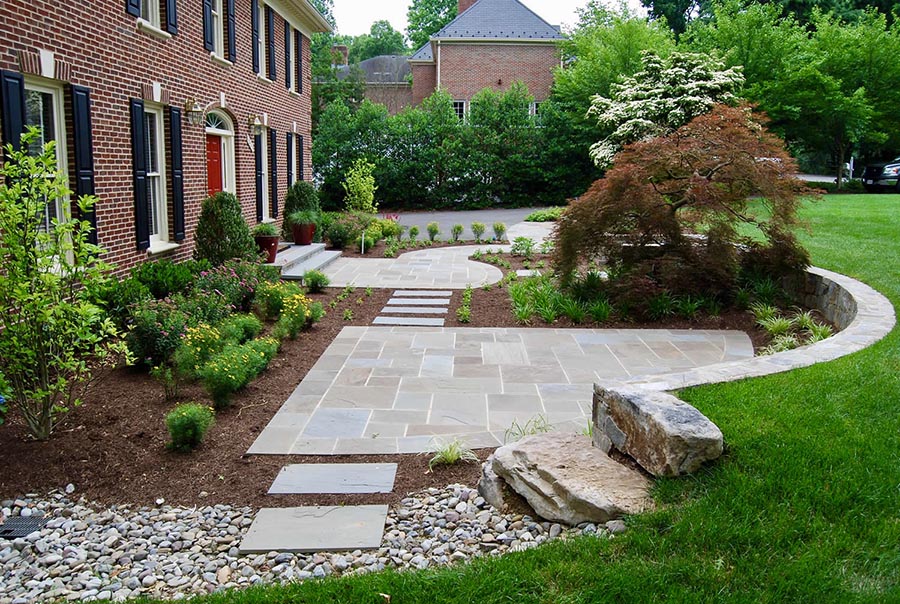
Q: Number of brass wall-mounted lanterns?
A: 2